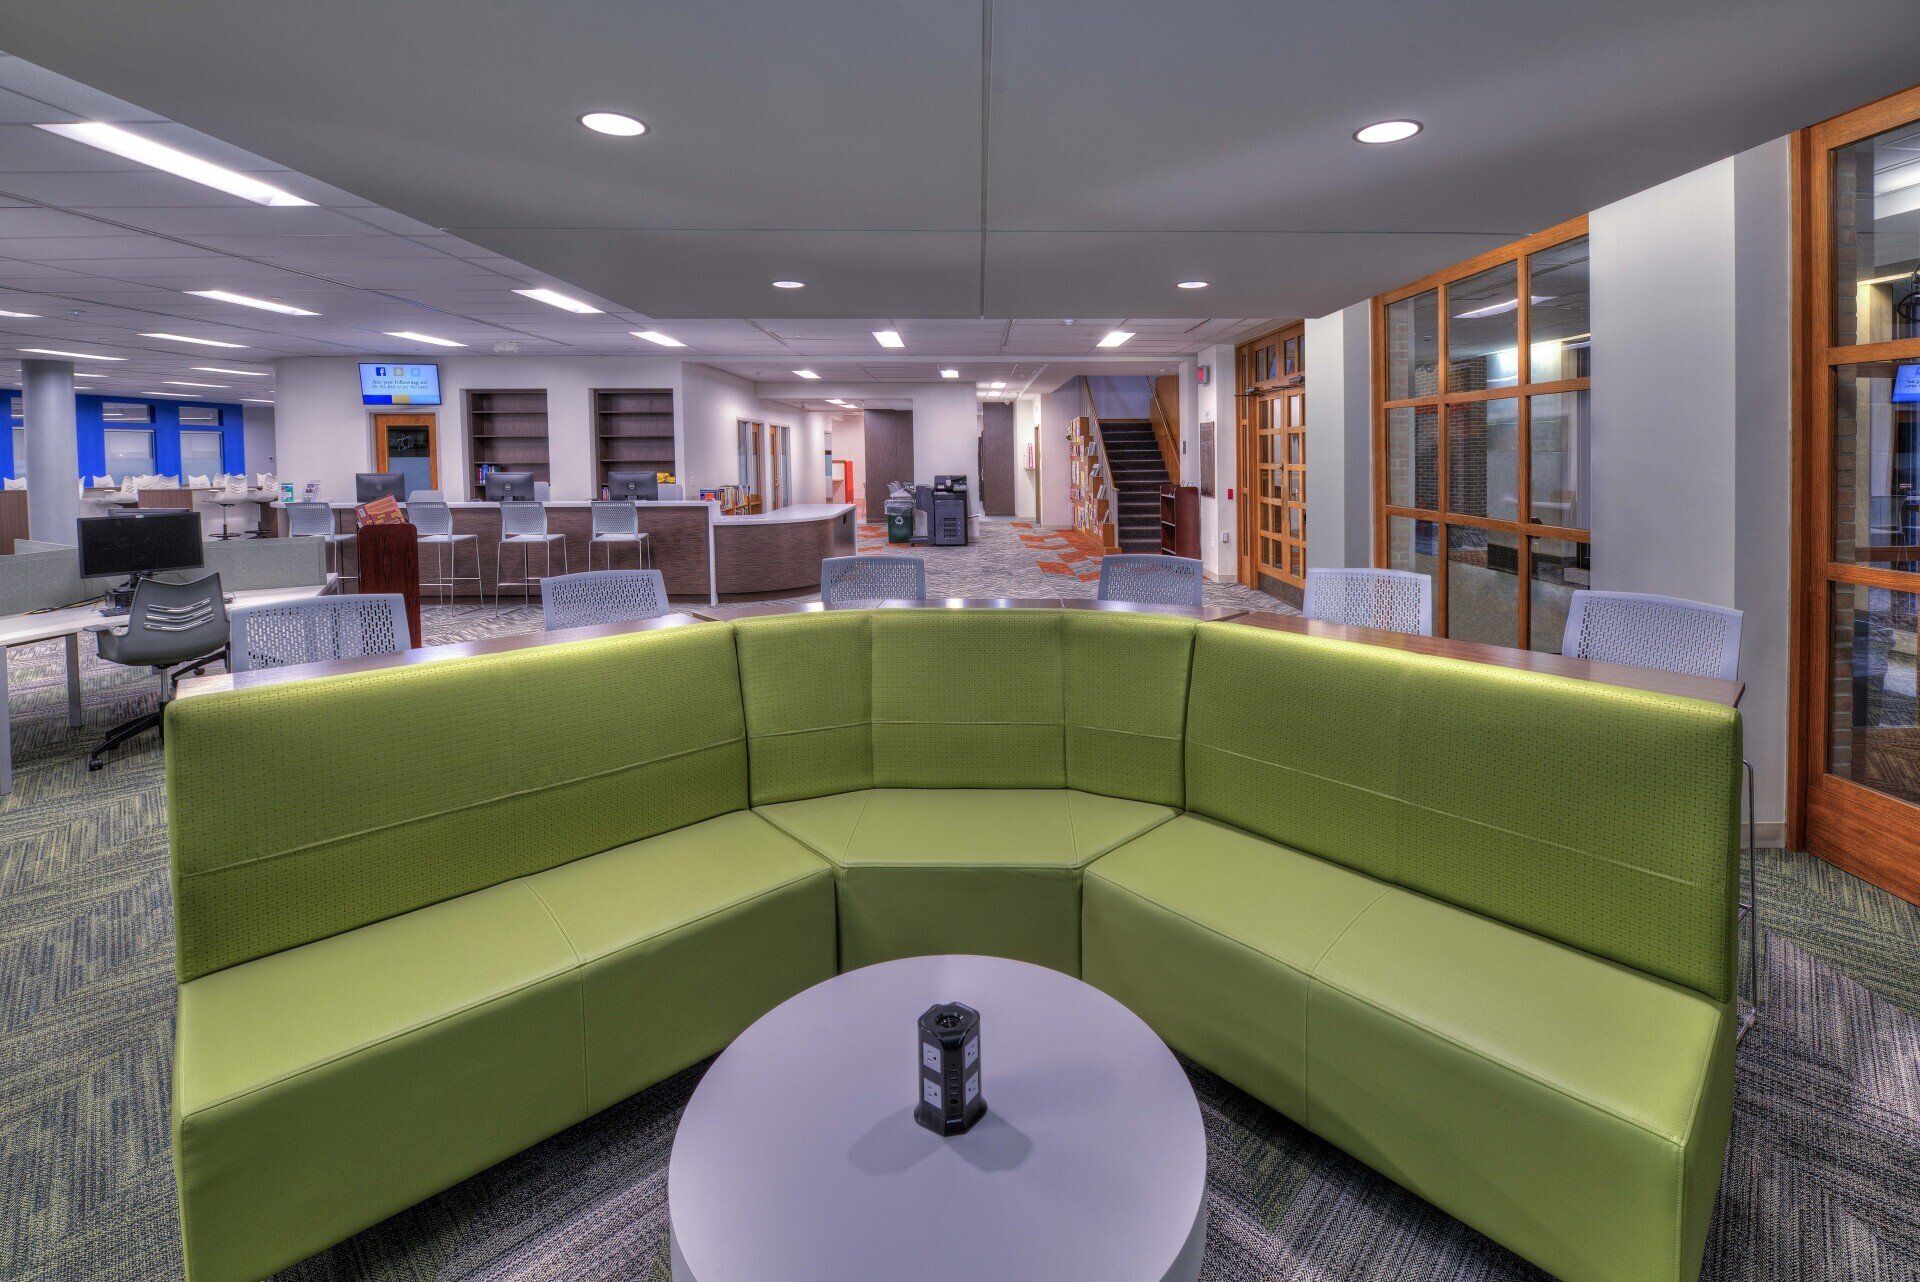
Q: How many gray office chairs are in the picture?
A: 1